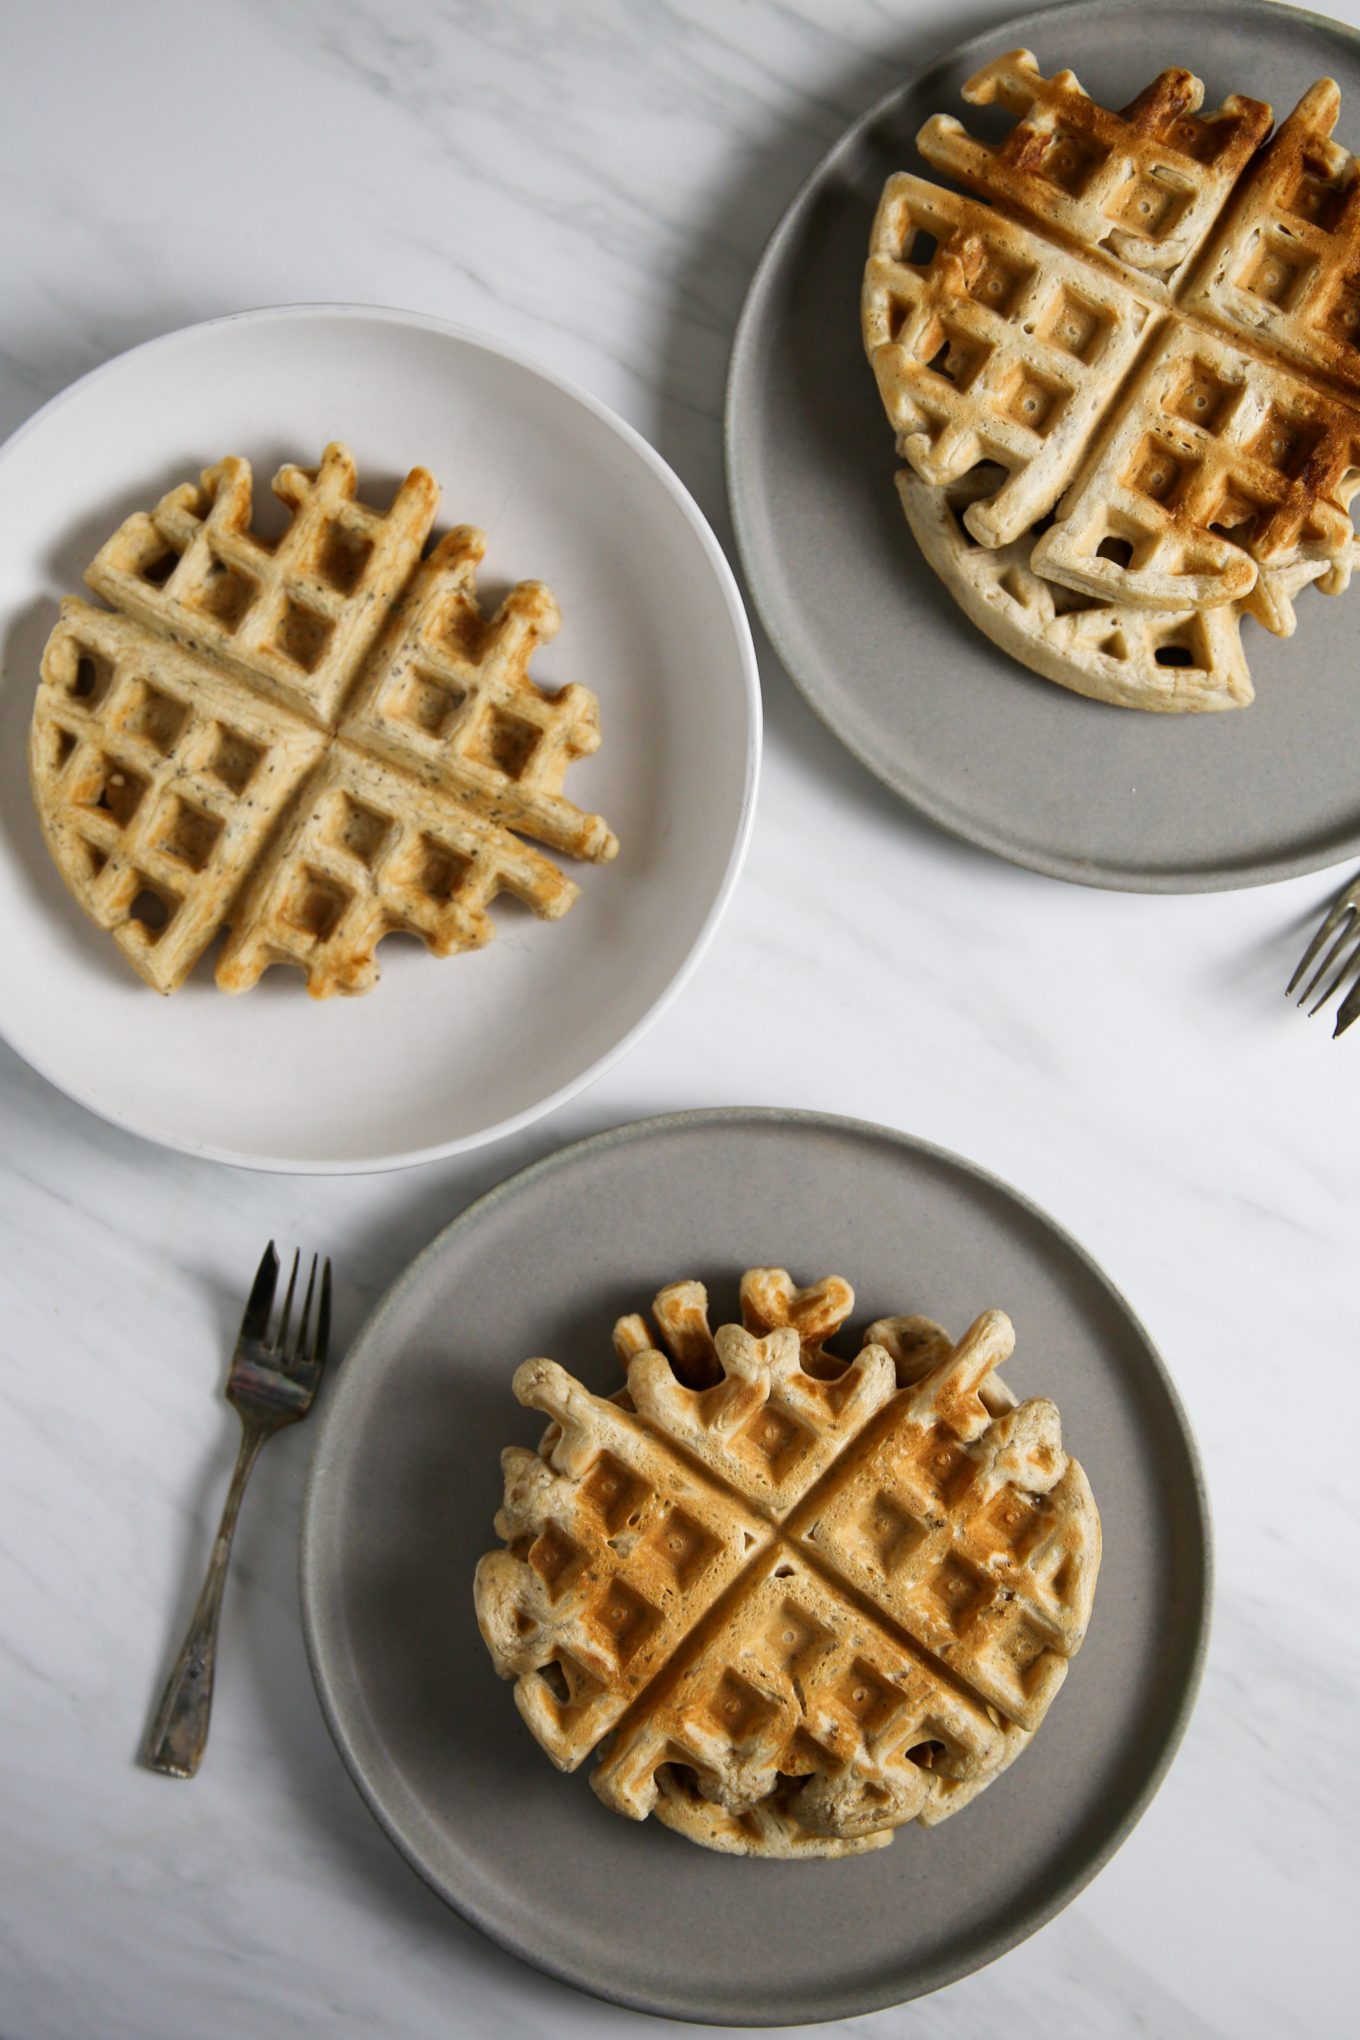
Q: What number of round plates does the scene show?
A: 3